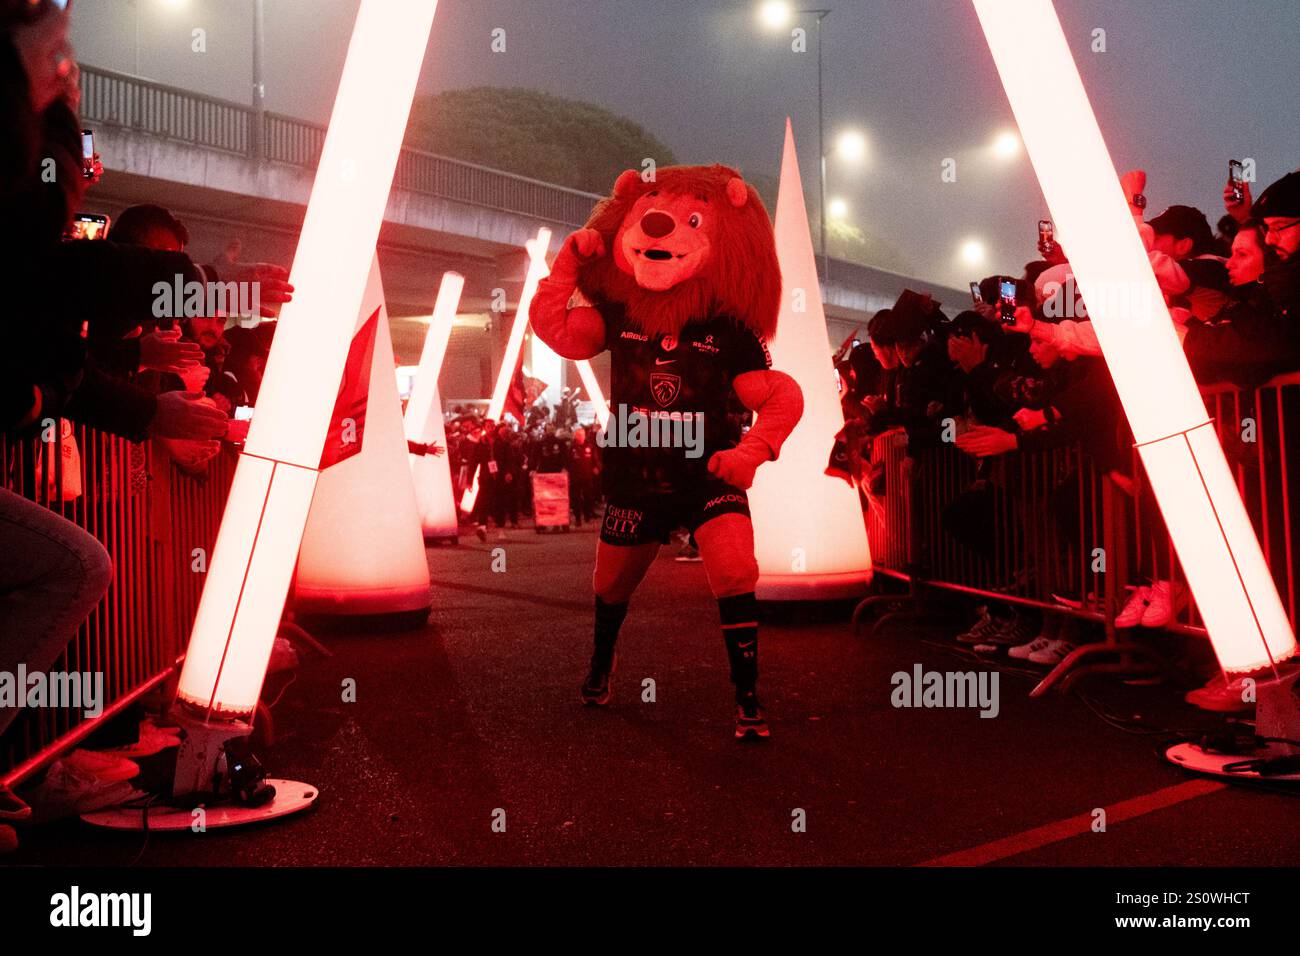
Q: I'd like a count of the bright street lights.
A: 5